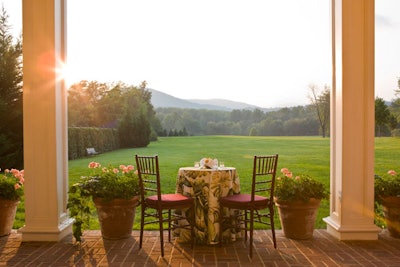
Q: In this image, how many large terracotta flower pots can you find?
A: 4